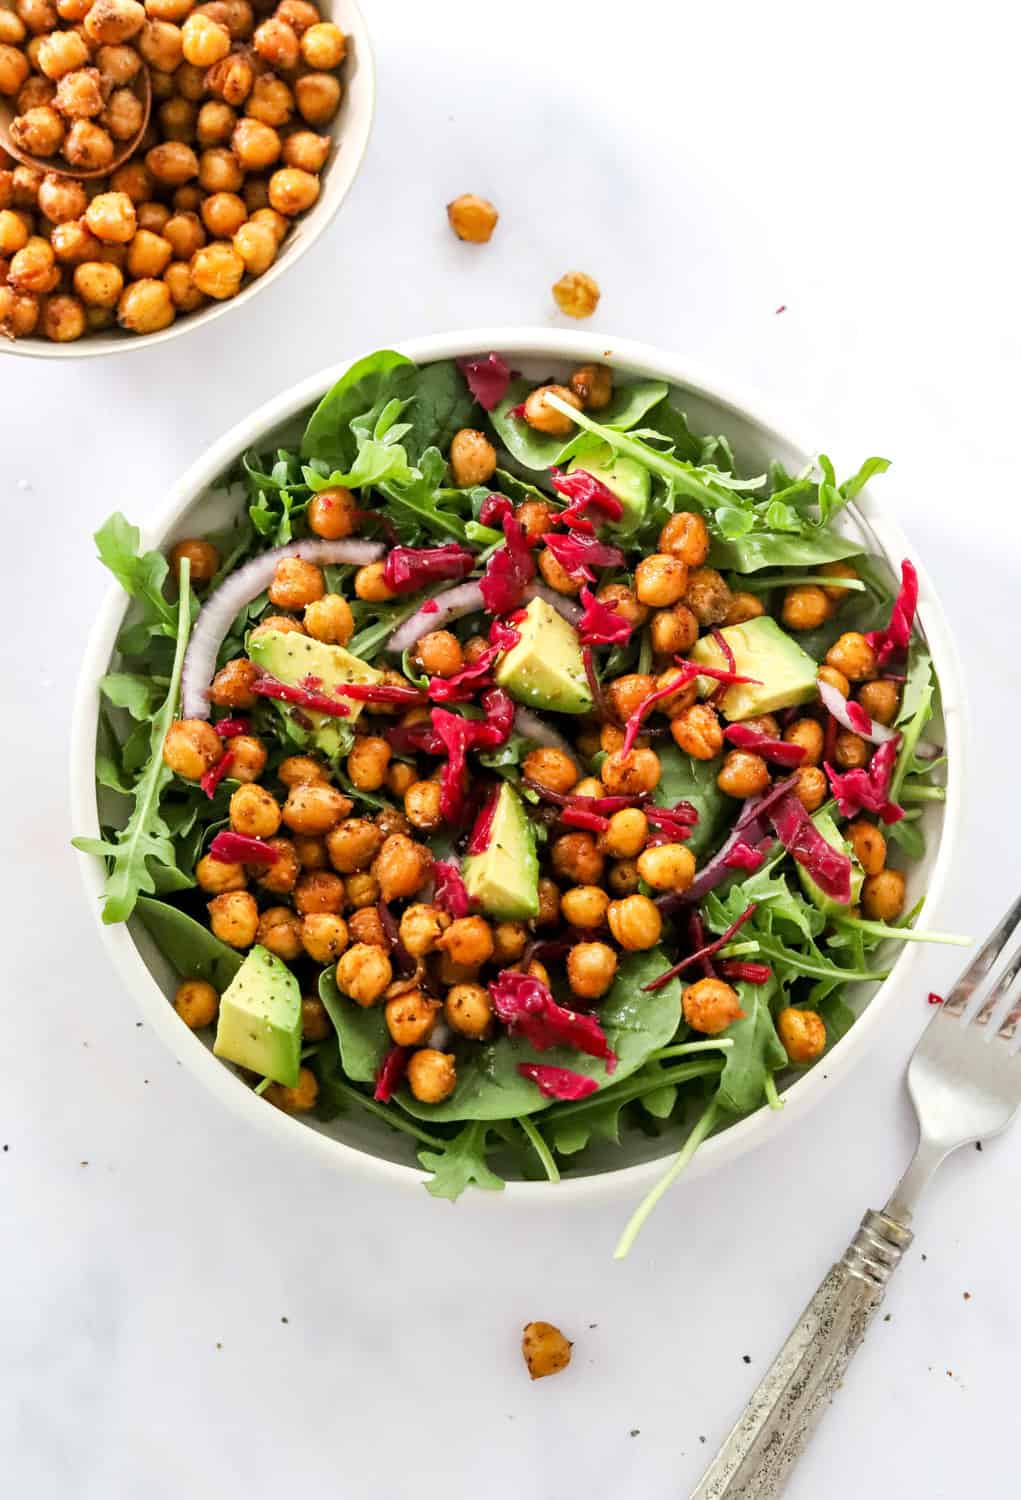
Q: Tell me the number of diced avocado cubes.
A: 7